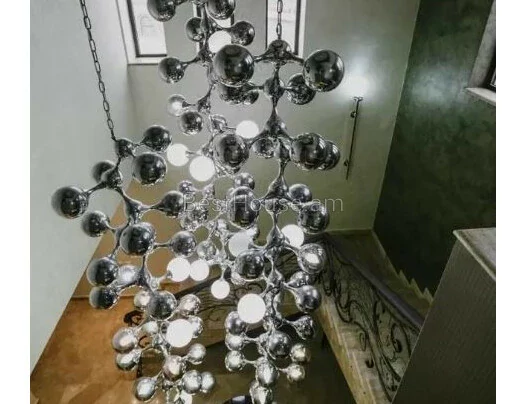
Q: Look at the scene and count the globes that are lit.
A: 11